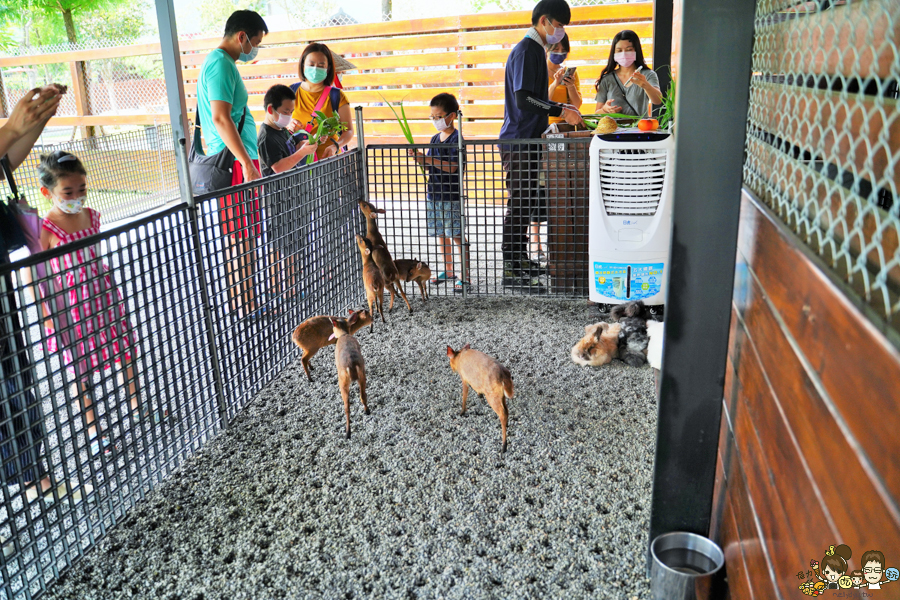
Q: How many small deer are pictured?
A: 6